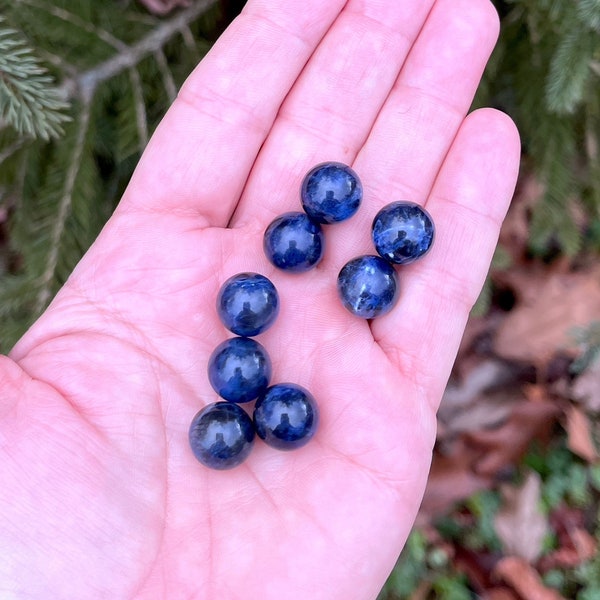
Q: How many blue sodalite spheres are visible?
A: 8